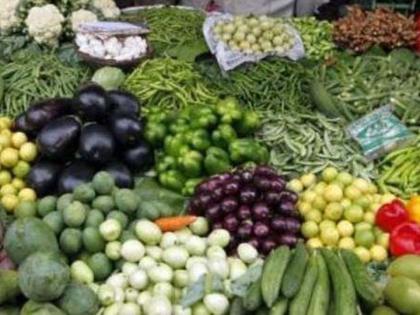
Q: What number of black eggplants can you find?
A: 11